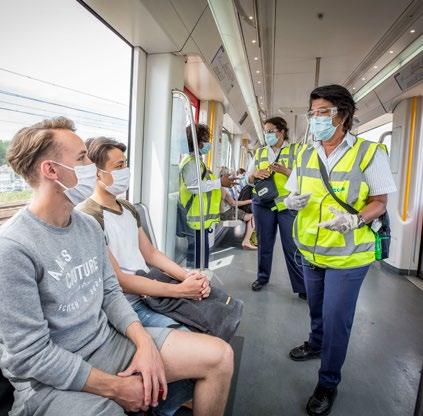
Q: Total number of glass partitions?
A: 1